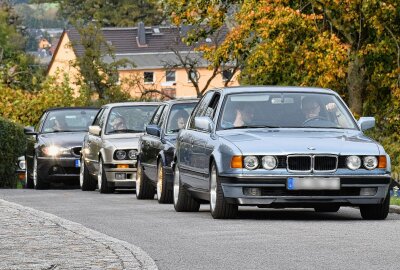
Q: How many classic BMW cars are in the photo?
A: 4